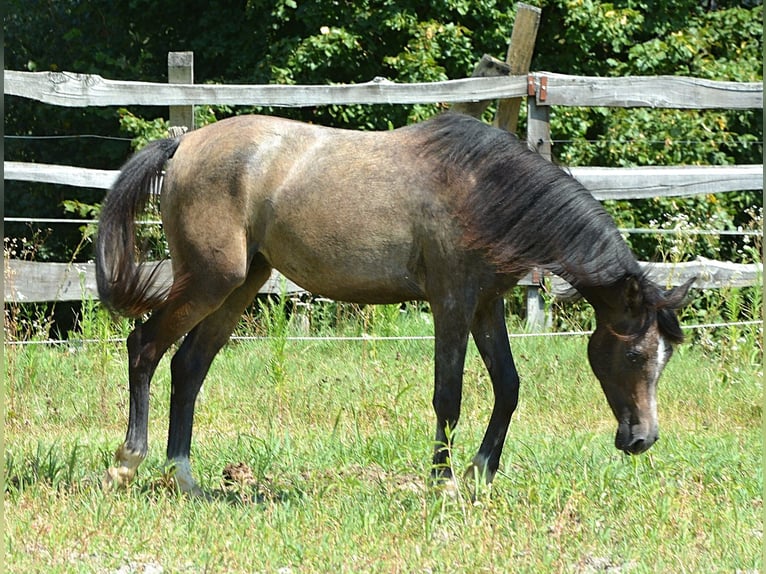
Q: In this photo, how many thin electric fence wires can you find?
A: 3